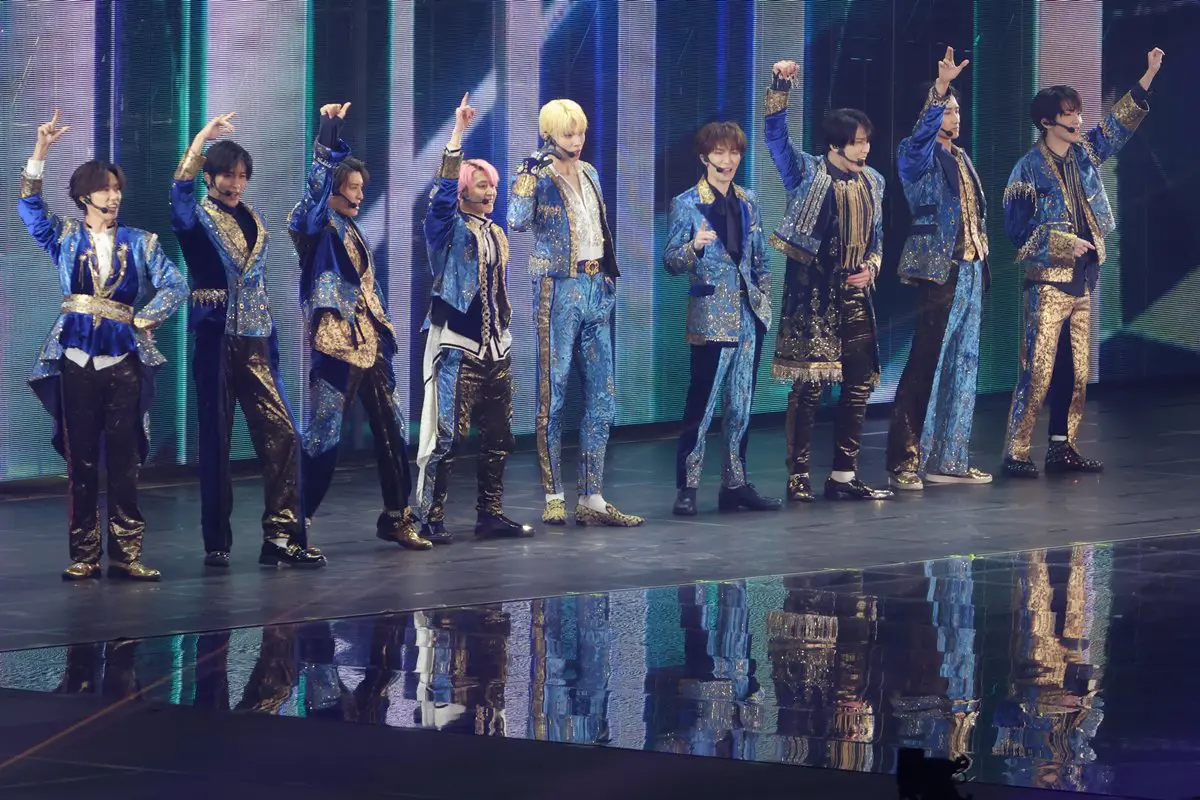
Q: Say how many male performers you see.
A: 9